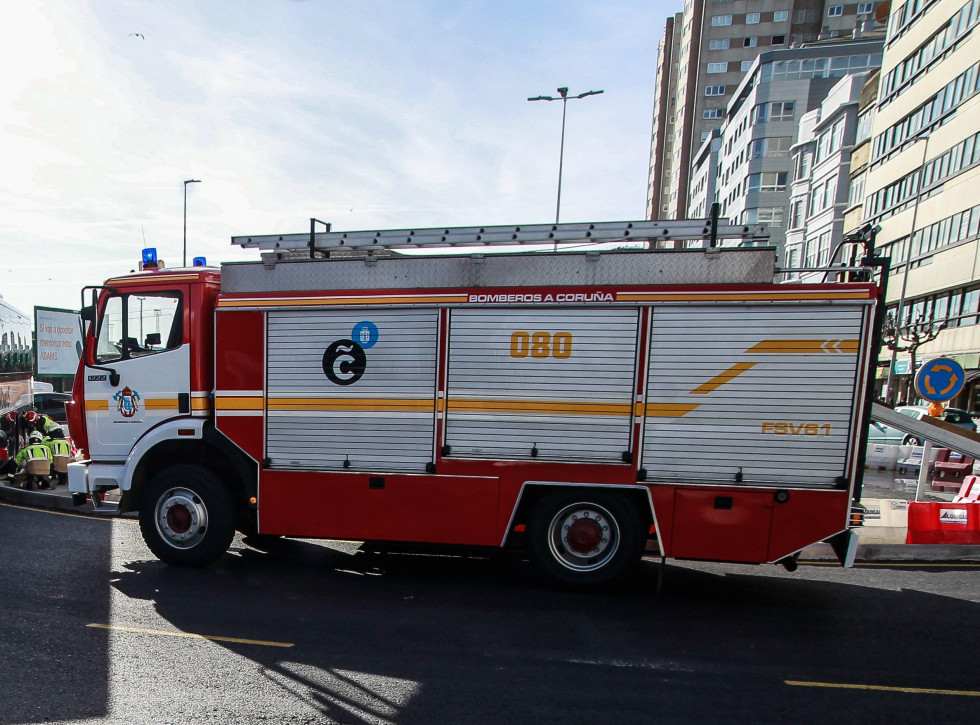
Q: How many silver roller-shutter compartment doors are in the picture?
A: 3